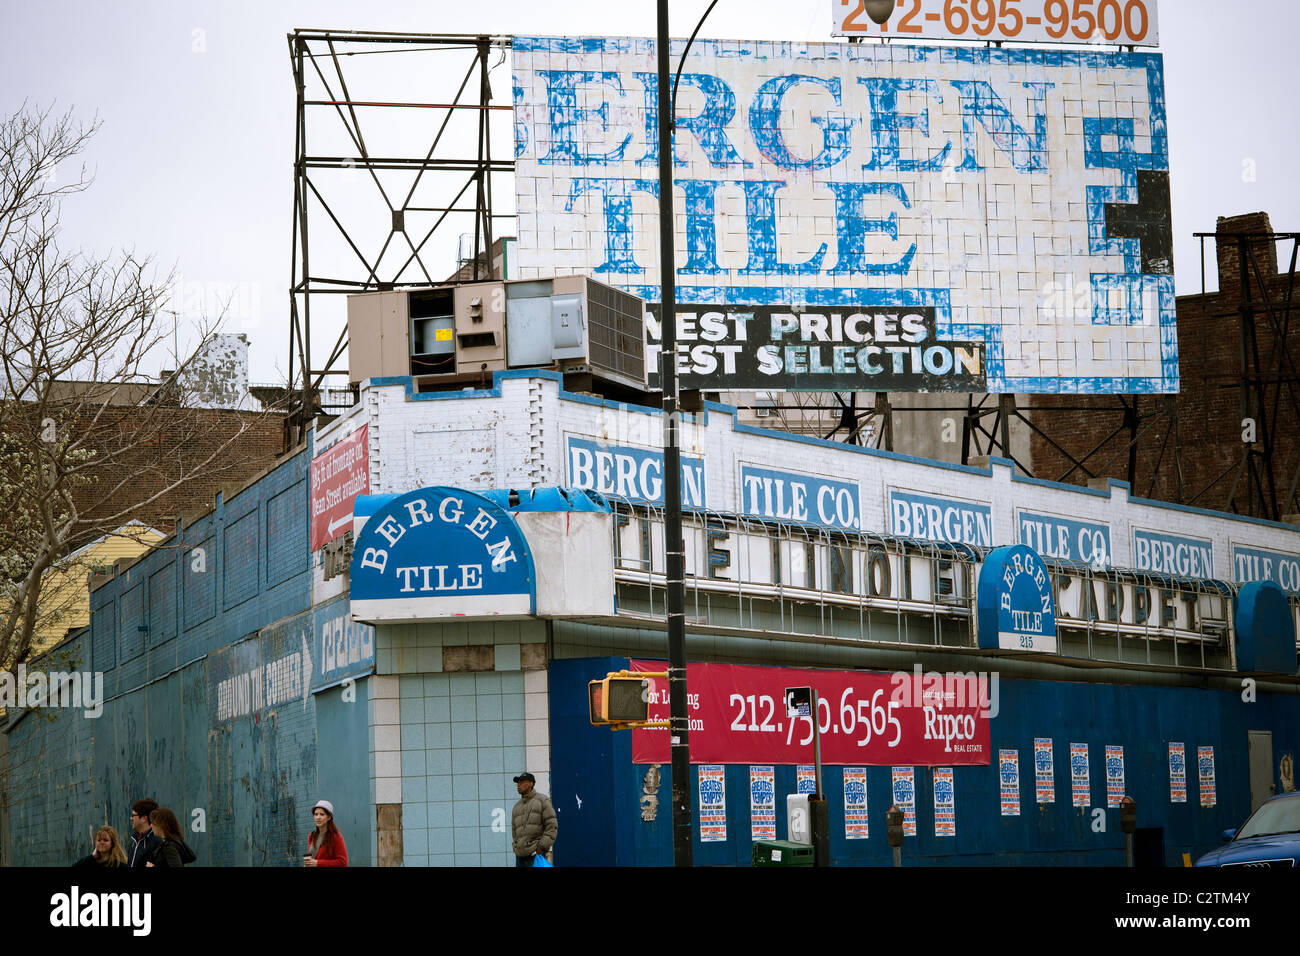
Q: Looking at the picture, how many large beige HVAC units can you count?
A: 1